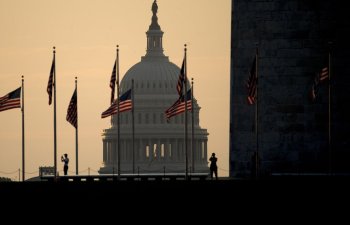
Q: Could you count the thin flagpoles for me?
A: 9